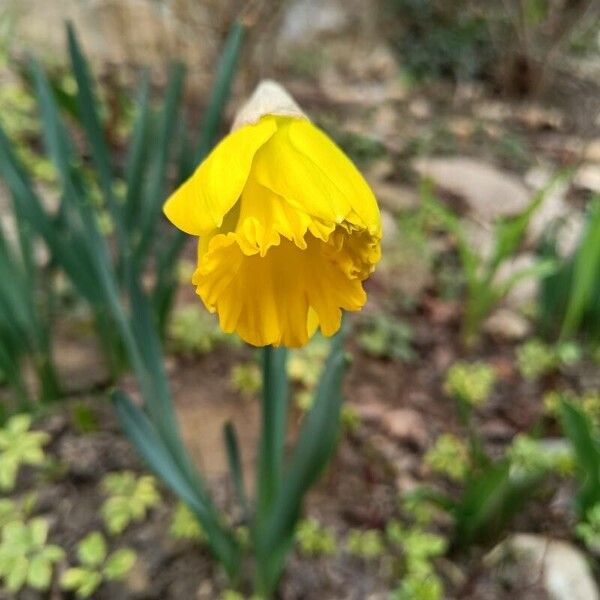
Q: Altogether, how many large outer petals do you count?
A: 3